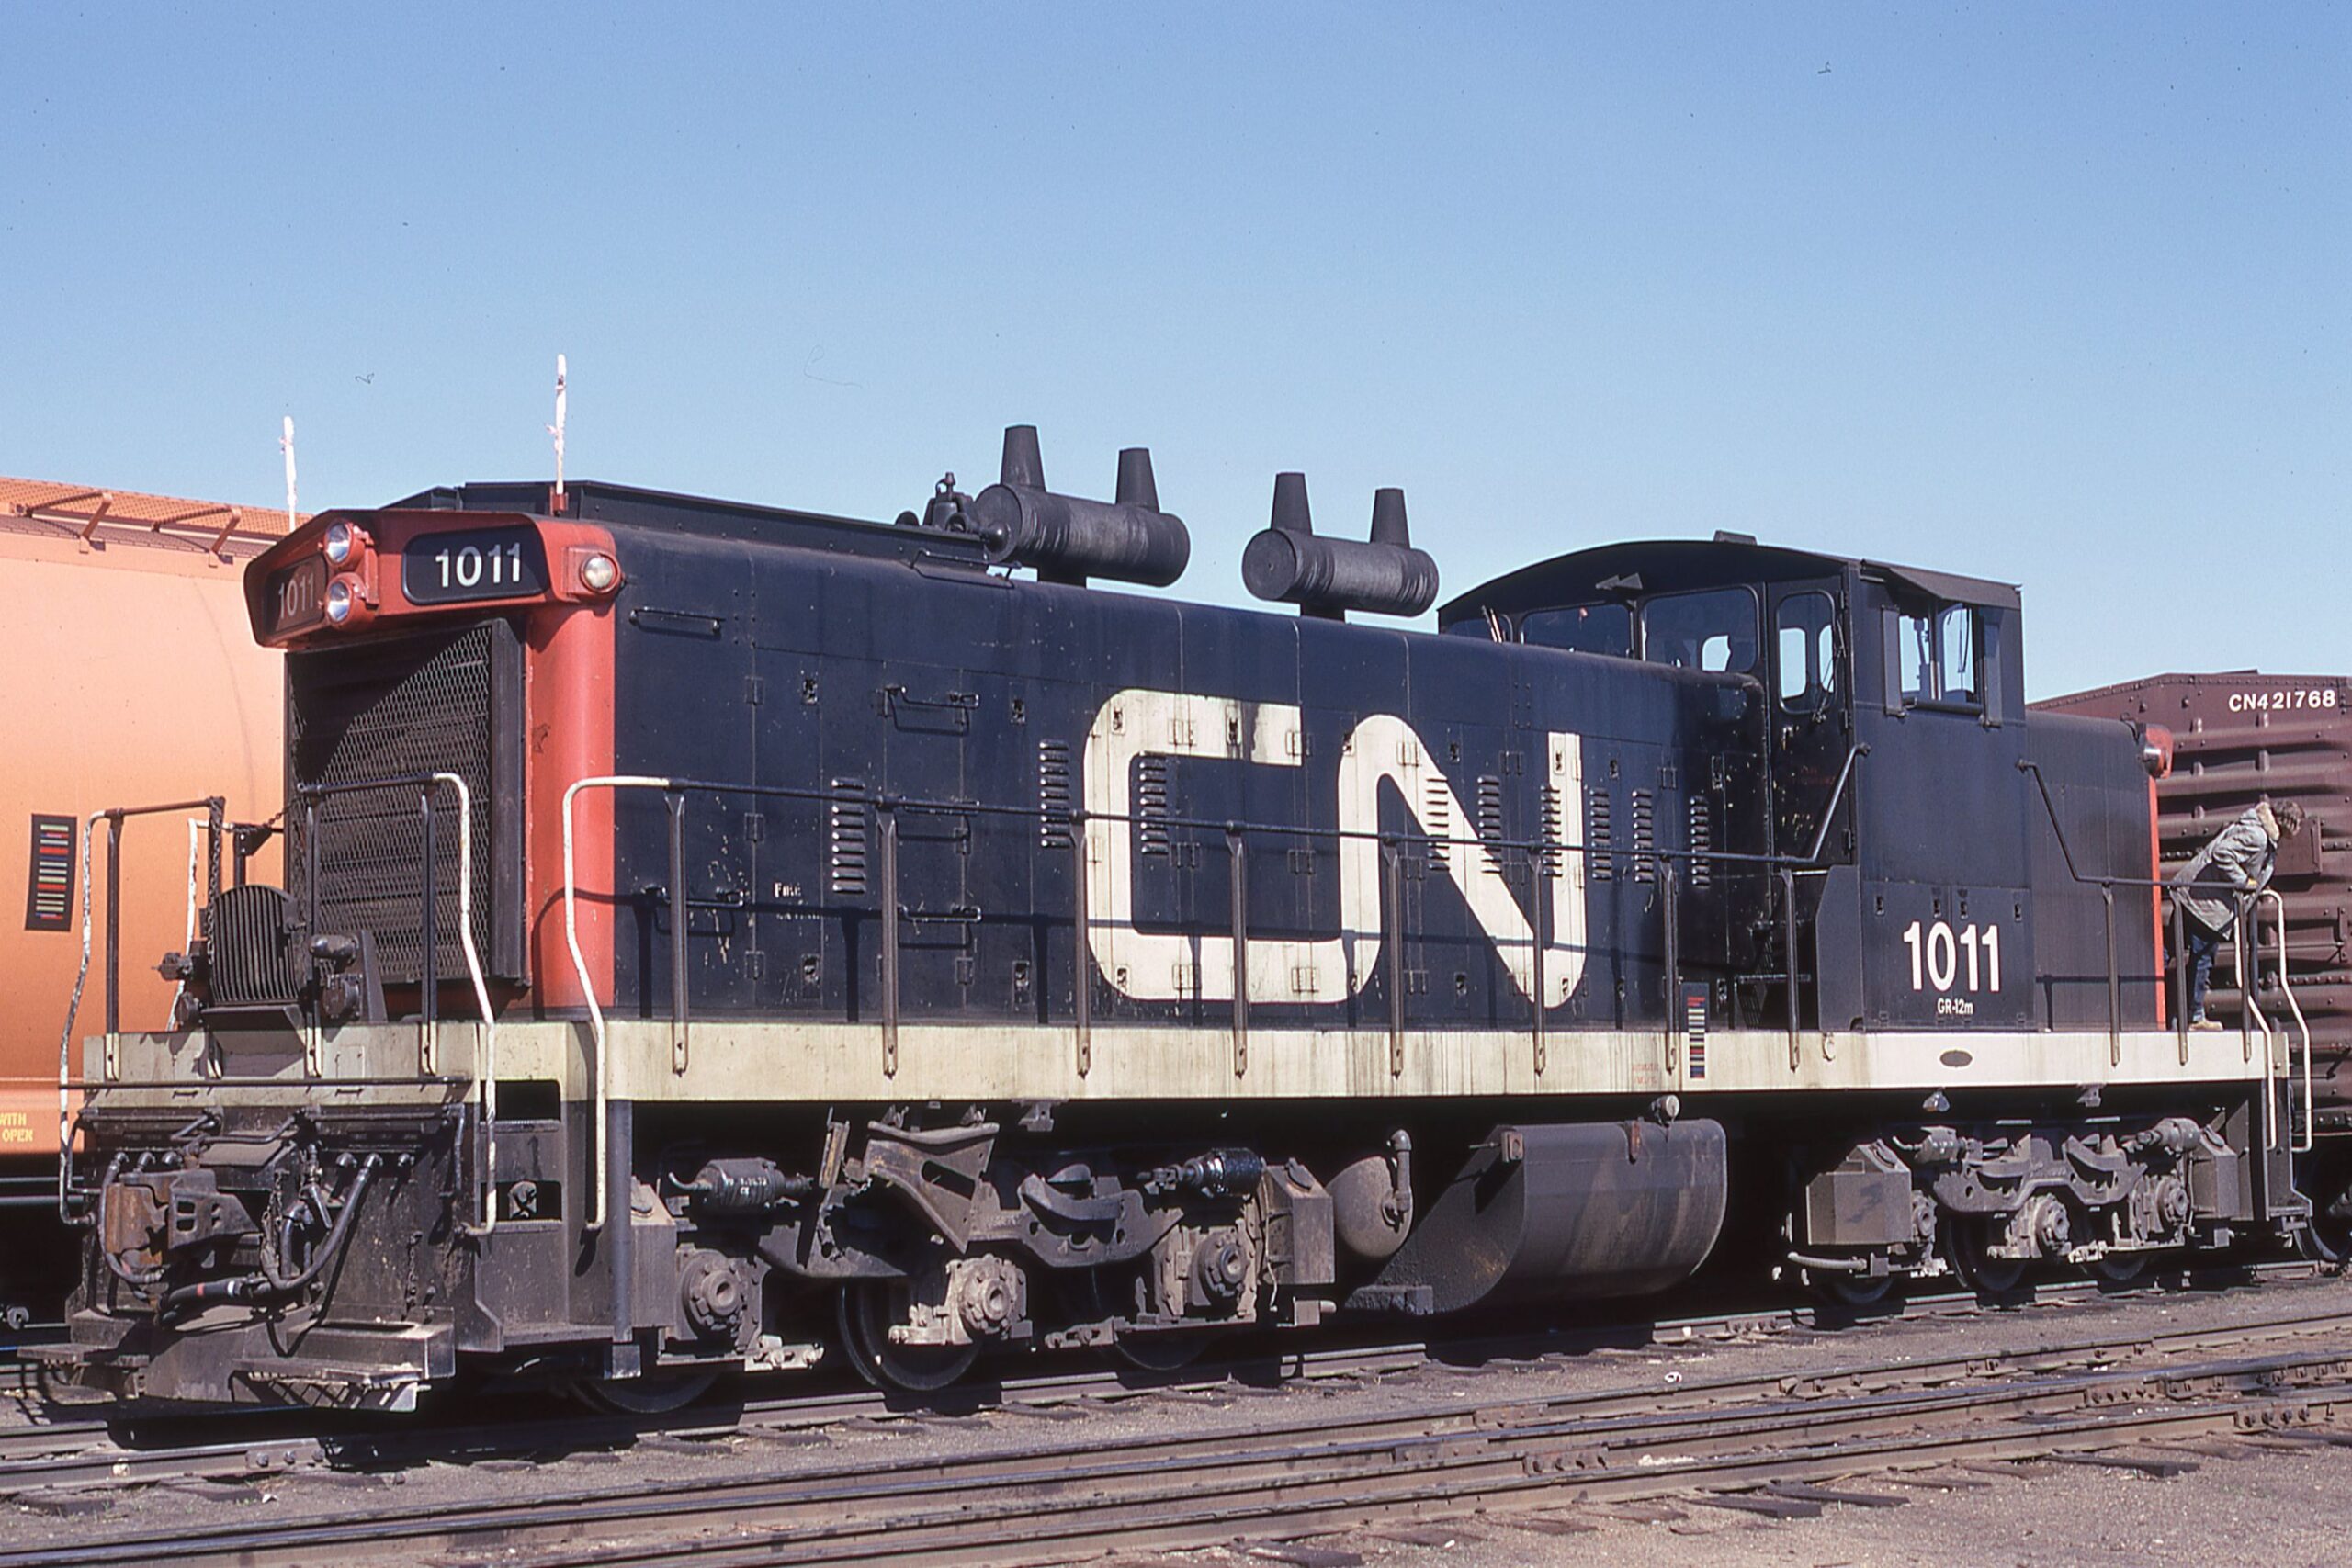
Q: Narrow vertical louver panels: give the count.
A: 9